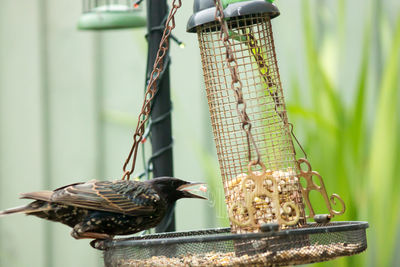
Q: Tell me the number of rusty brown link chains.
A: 3